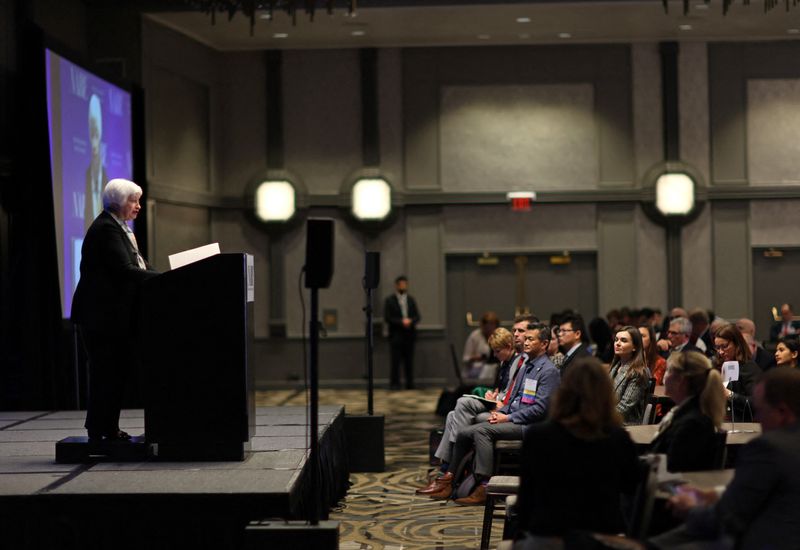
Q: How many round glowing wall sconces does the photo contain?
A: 3